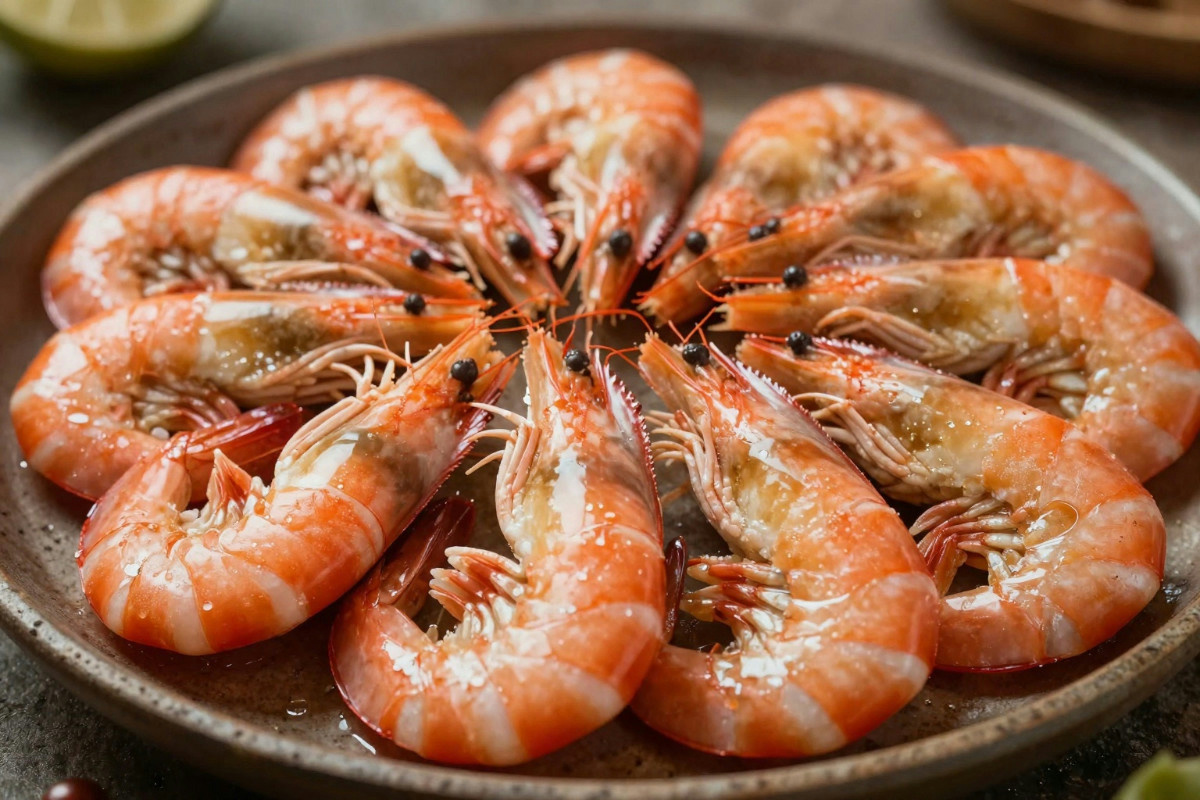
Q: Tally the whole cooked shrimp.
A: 11